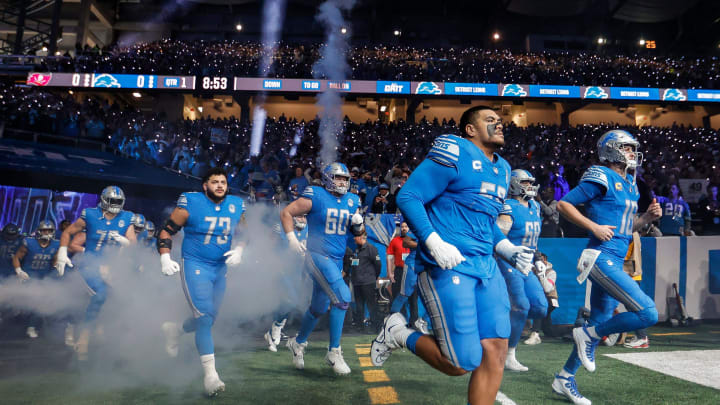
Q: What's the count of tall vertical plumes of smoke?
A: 2